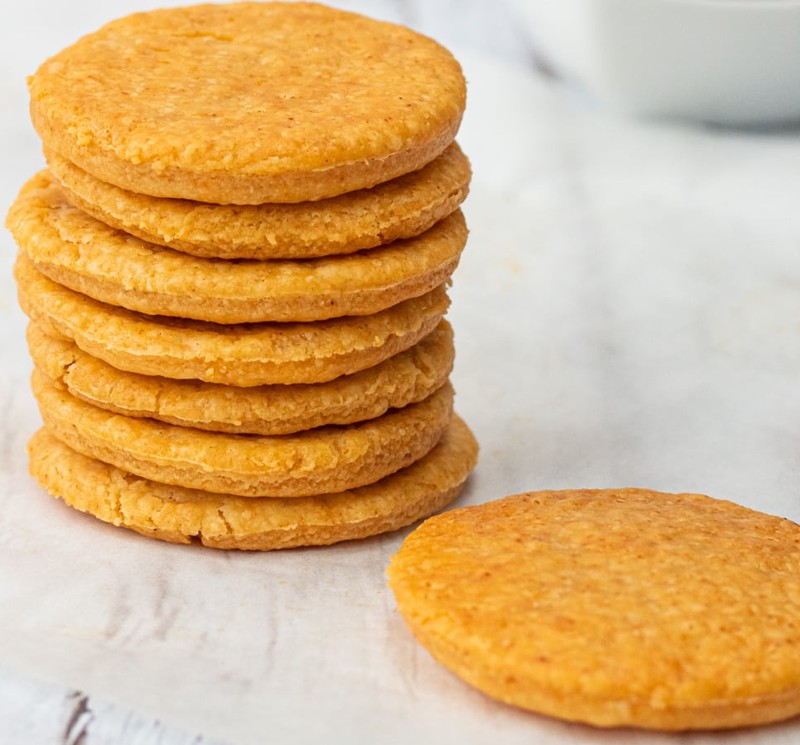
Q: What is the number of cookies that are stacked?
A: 7